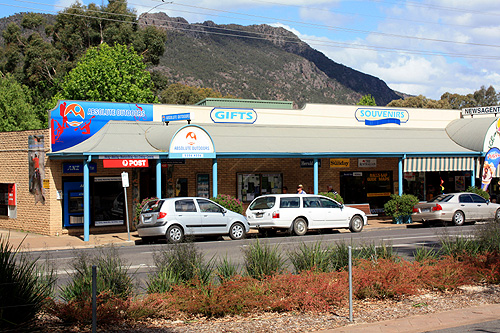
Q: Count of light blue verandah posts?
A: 6